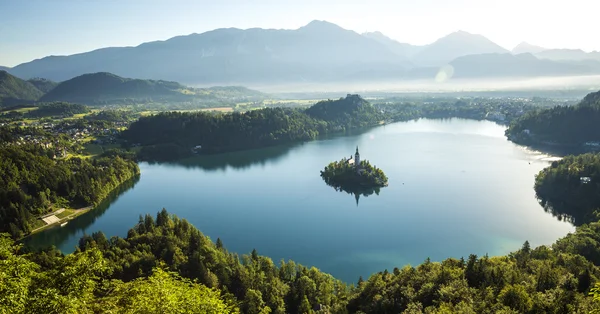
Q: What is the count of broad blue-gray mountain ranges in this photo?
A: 1